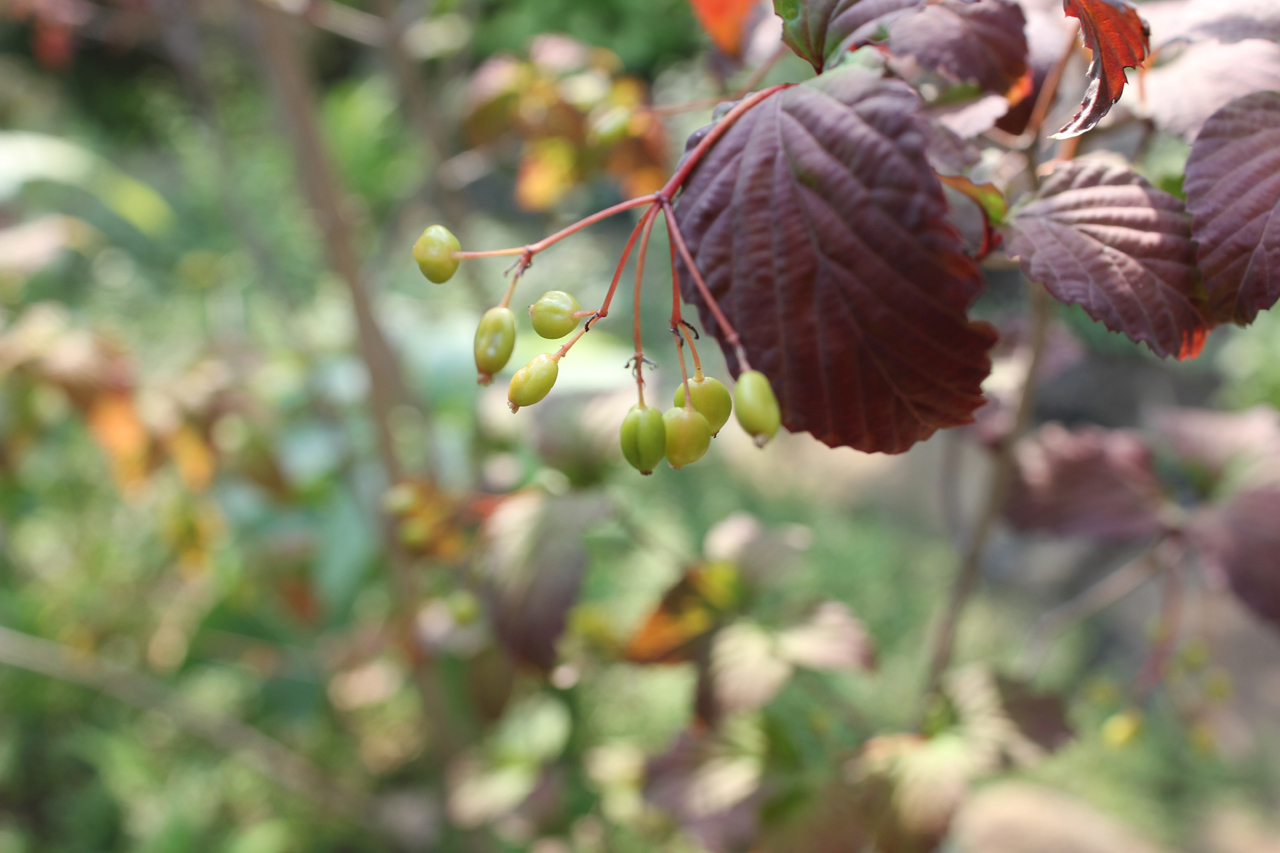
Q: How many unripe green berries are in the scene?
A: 8